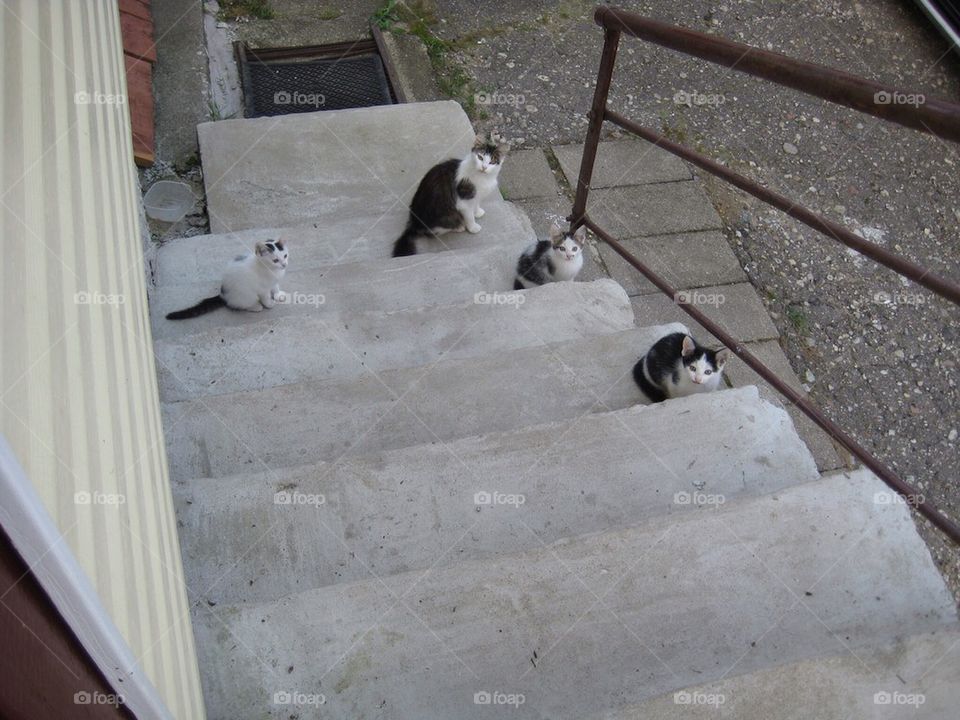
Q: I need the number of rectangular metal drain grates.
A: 1